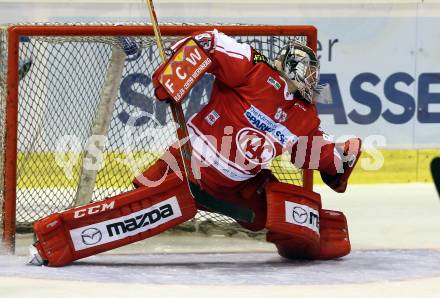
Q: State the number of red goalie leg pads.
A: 2